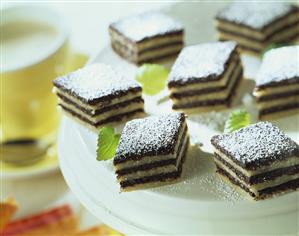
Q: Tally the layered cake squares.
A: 7